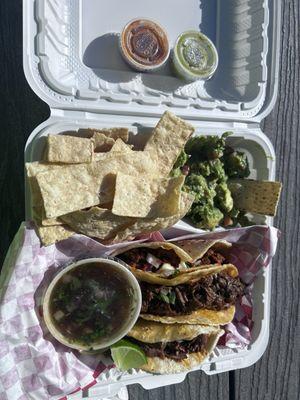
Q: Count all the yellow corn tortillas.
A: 3